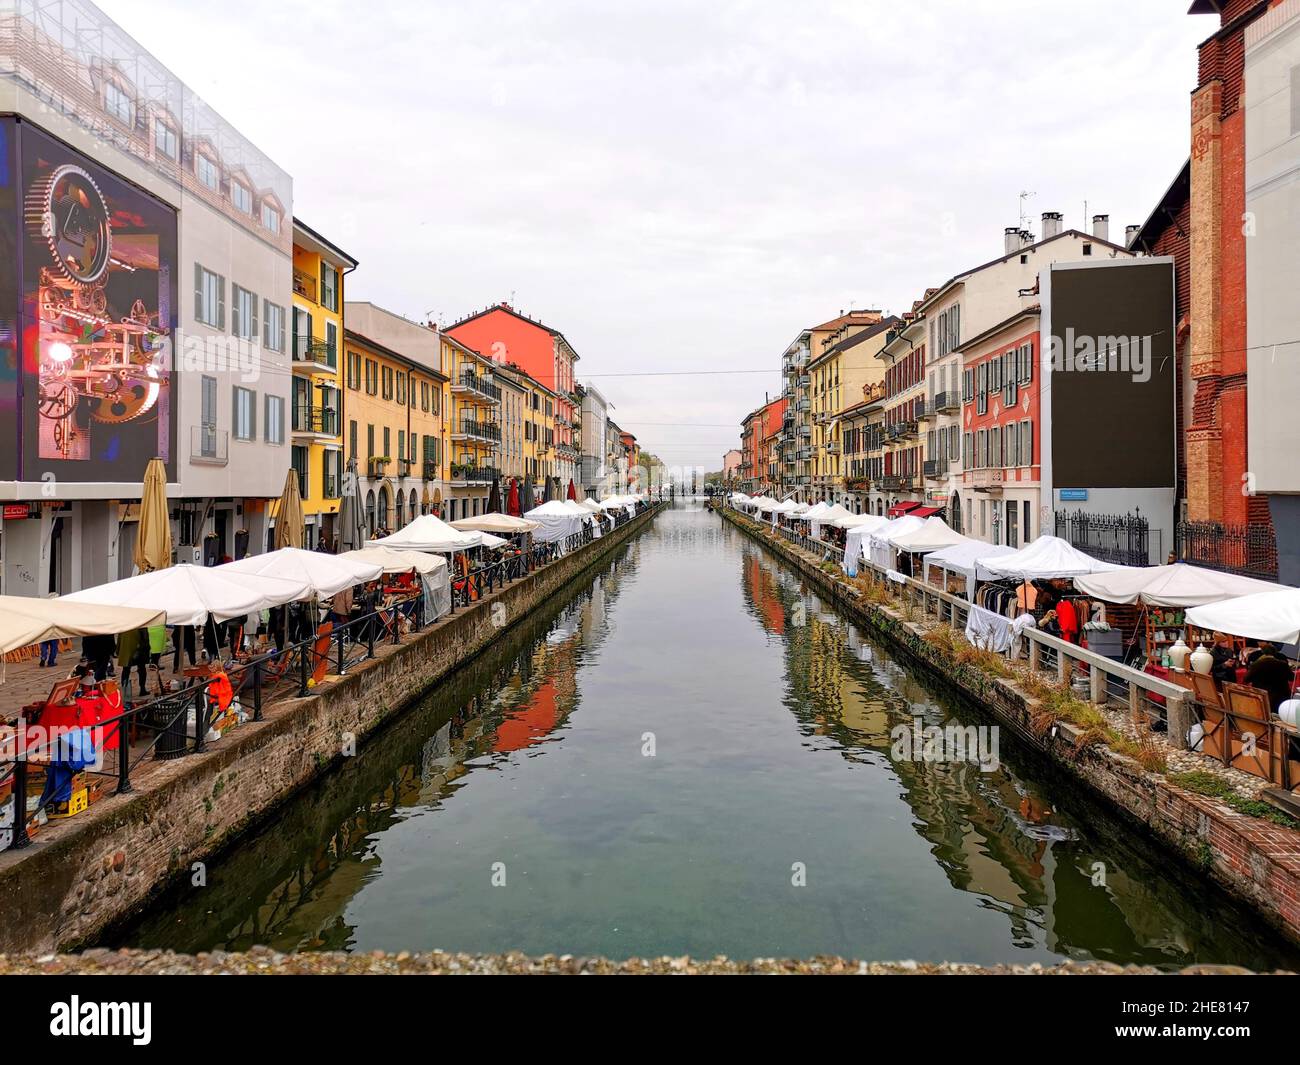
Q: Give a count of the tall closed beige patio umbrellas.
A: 2